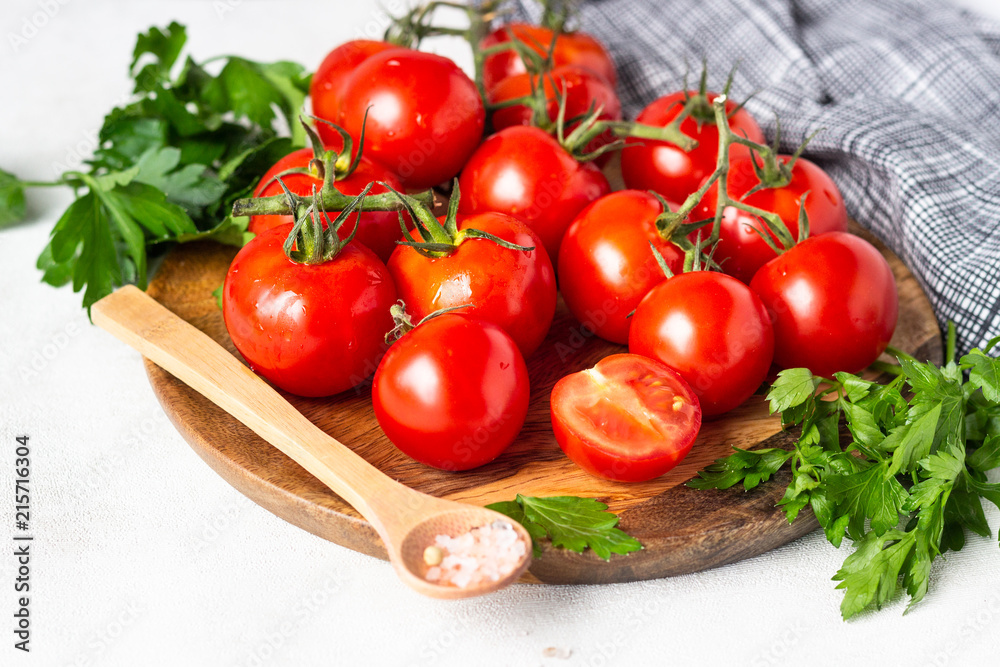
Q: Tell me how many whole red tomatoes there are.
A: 14